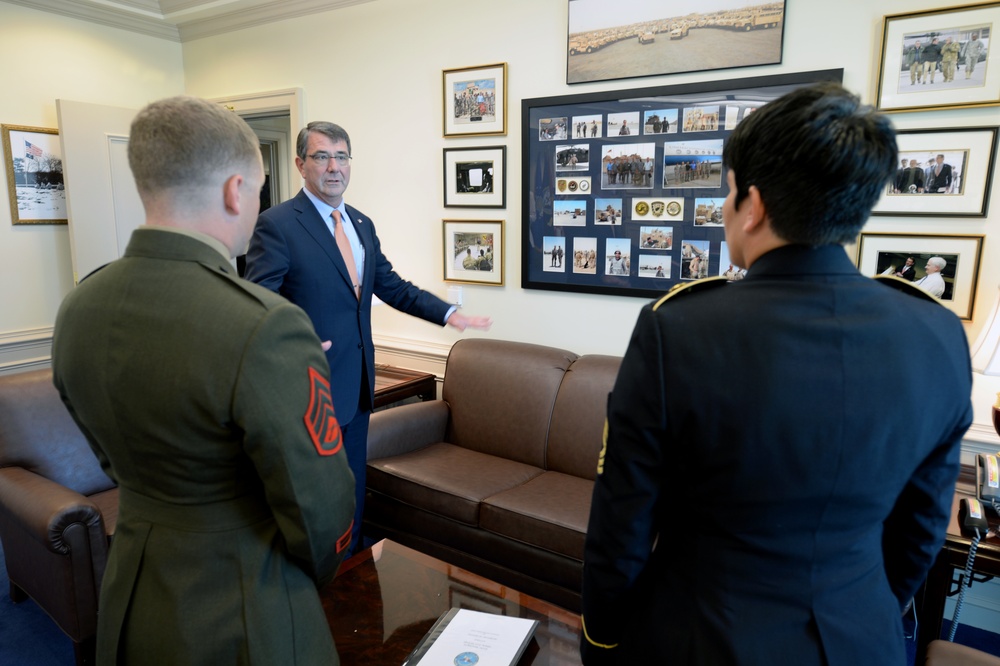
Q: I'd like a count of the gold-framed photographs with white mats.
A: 4